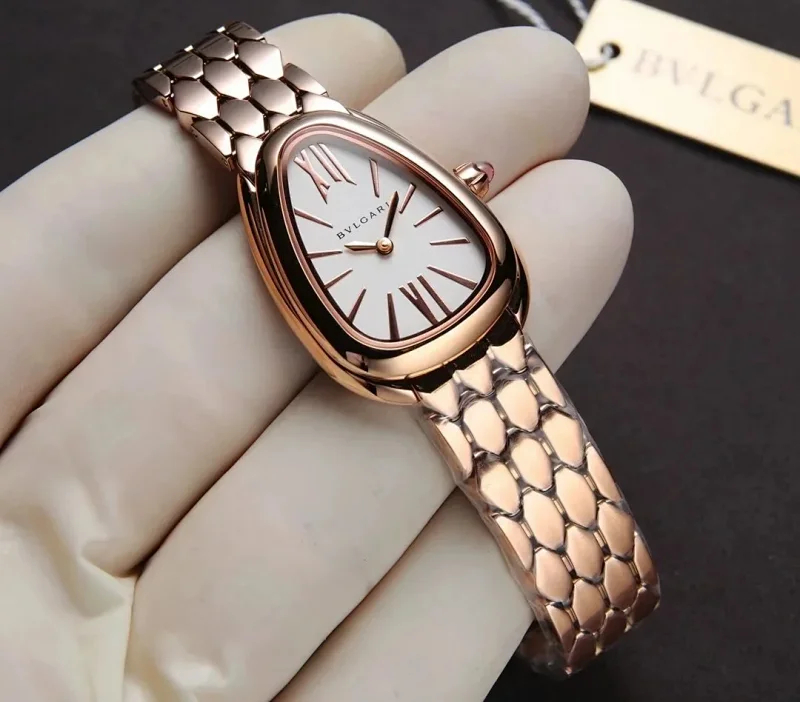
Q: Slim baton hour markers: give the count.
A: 10